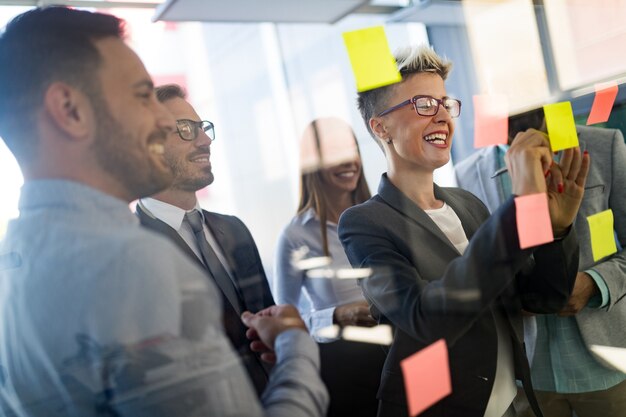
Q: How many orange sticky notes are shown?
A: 4